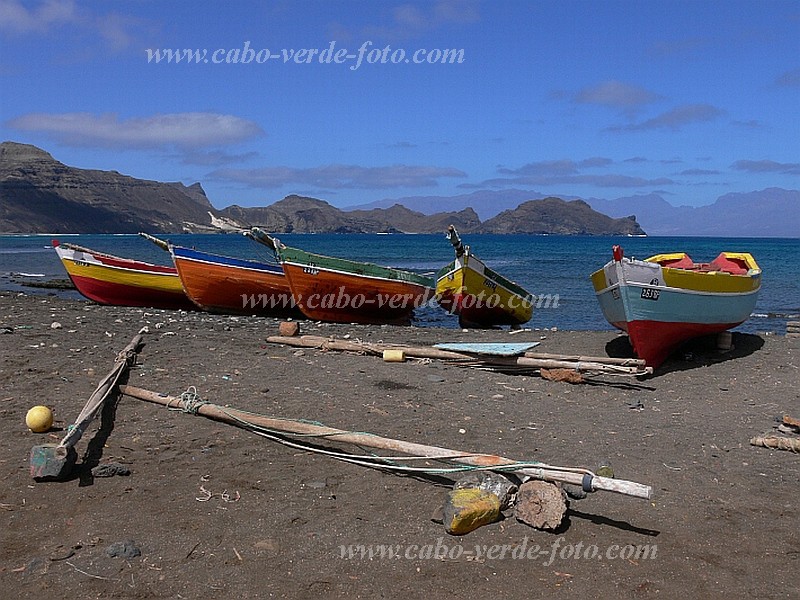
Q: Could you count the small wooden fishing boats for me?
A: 5